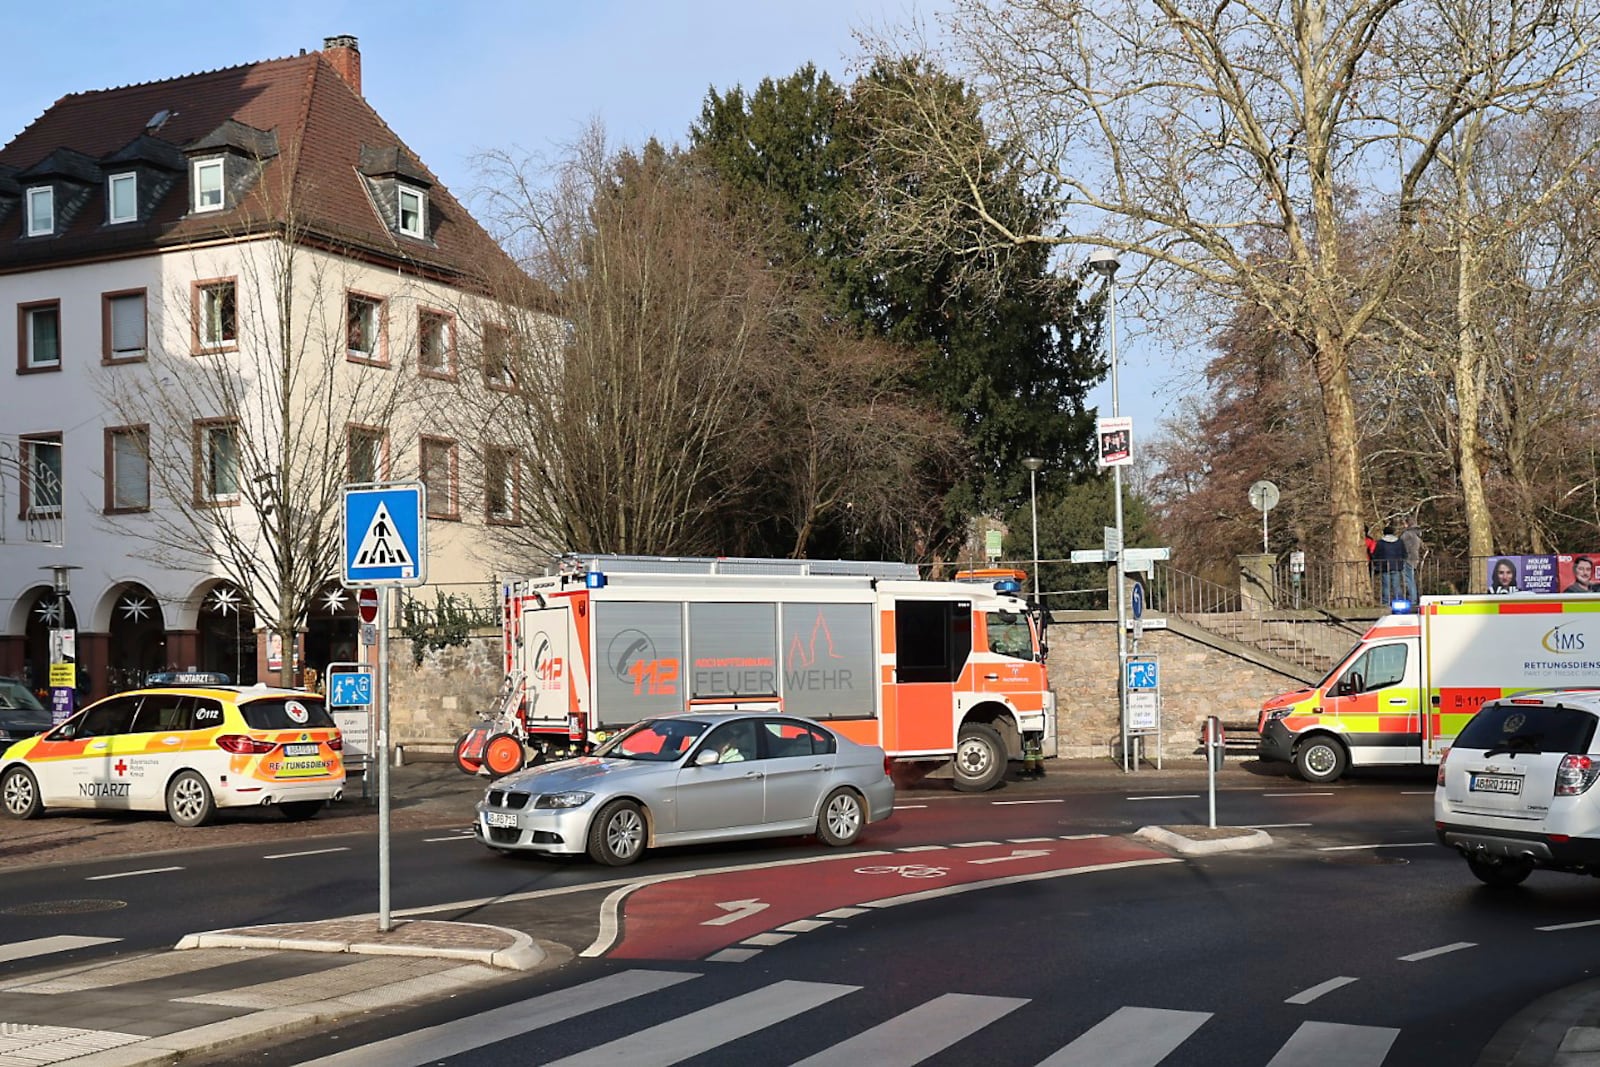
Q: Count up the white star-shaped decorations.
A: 4